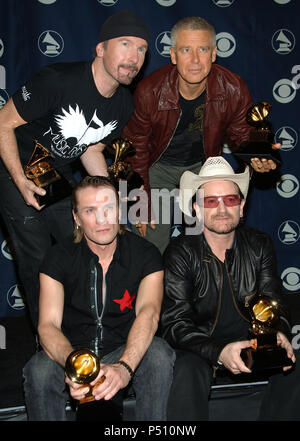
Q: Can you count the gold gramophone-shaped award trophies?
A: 5